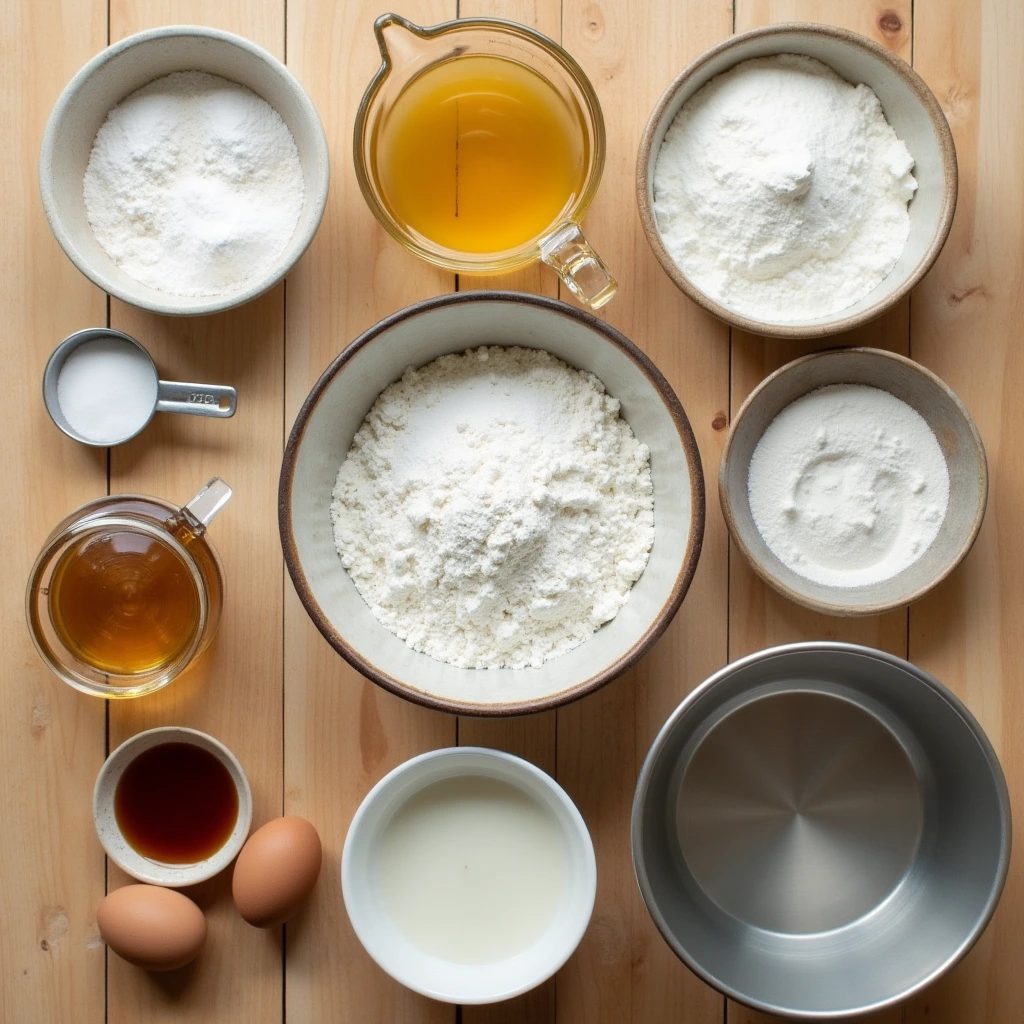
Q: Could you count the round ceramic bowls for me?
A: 6